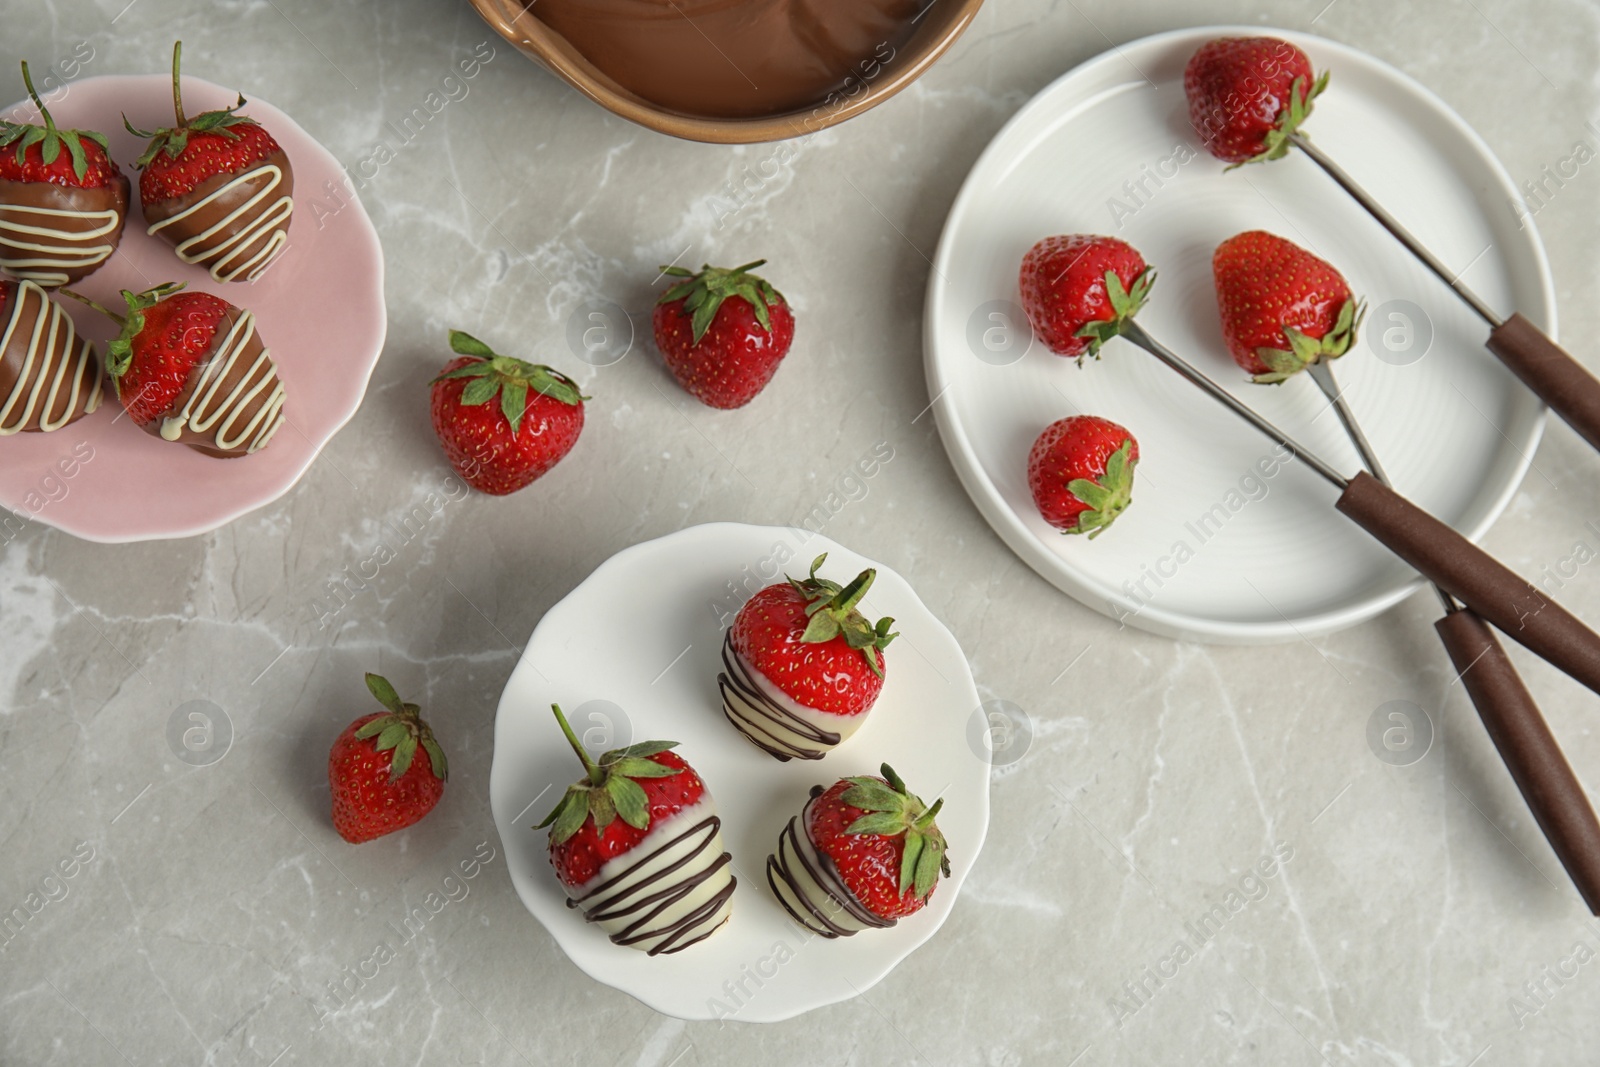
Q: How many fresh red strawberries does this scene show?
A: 7